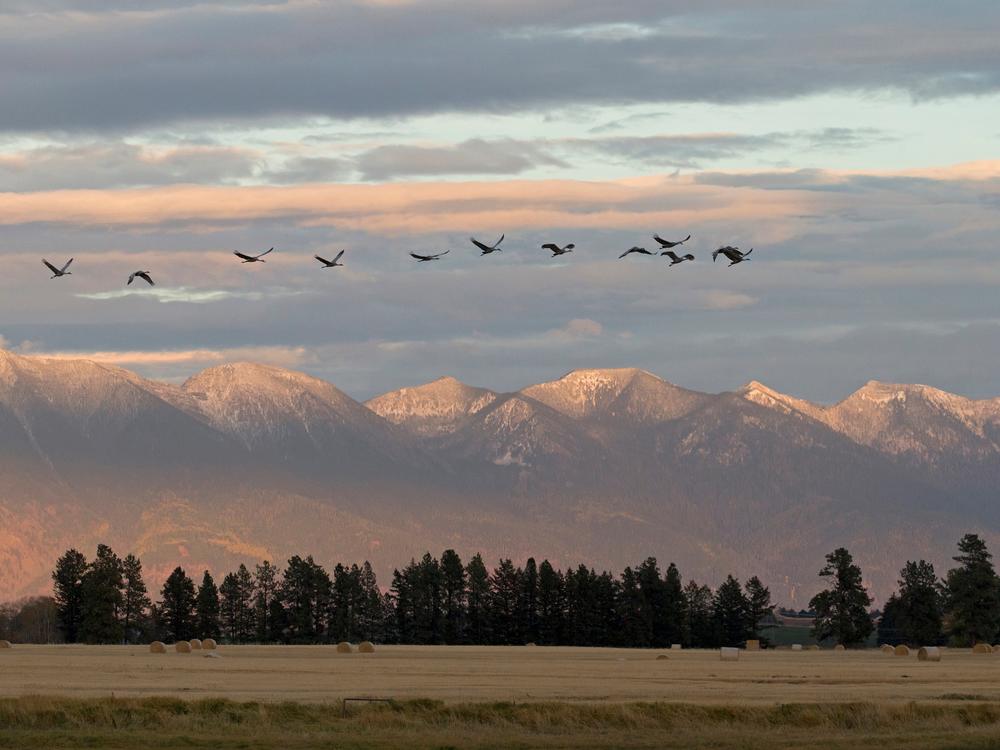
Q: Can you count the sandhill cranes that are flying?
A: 12